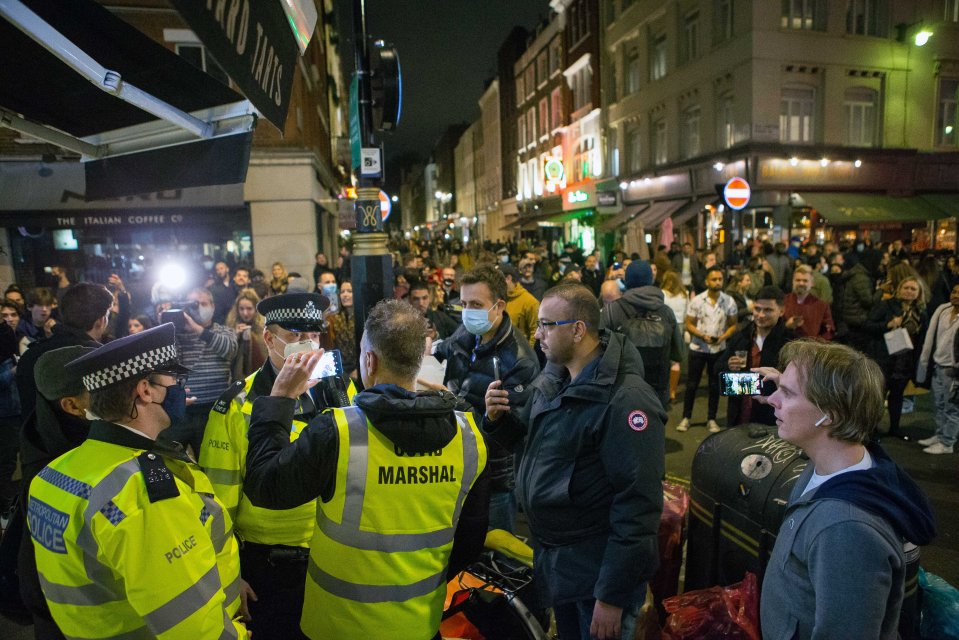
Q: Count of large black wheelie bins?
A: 1